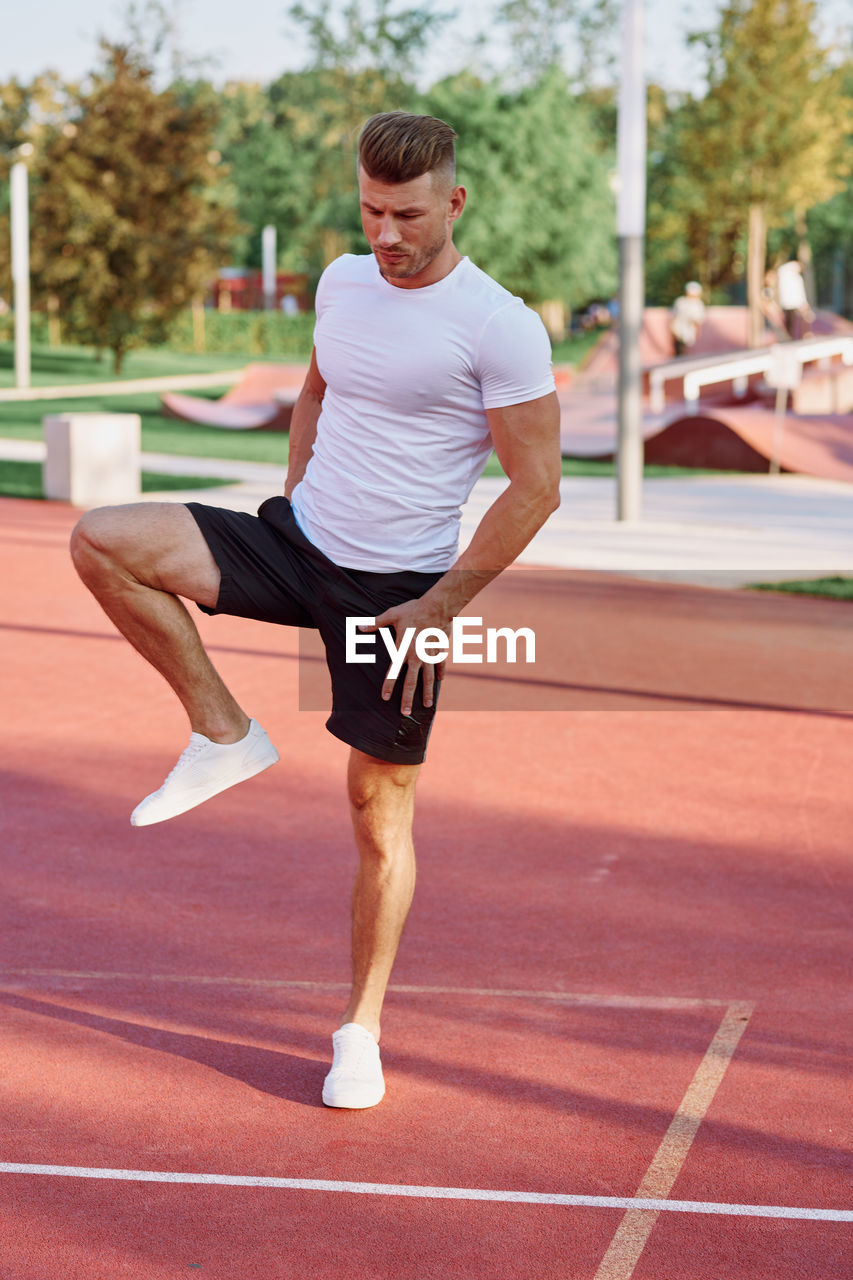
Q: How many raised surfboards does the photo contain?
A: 0